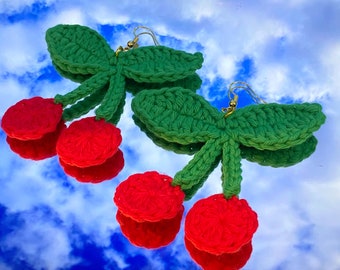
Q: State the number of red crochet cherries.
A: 4